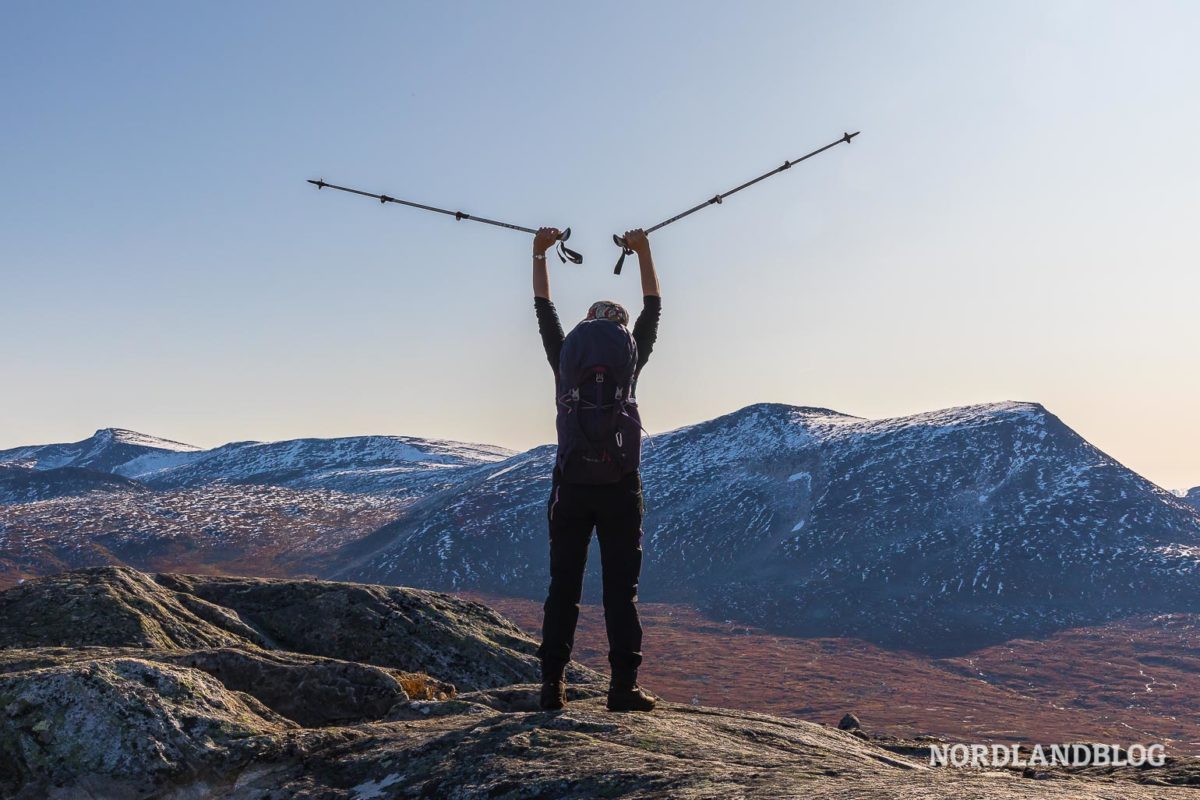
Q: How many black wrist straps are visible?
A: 2